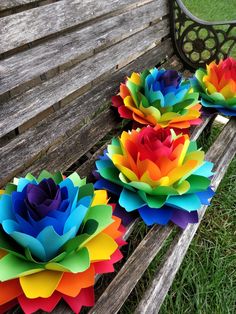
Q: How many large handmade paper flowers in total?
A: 4